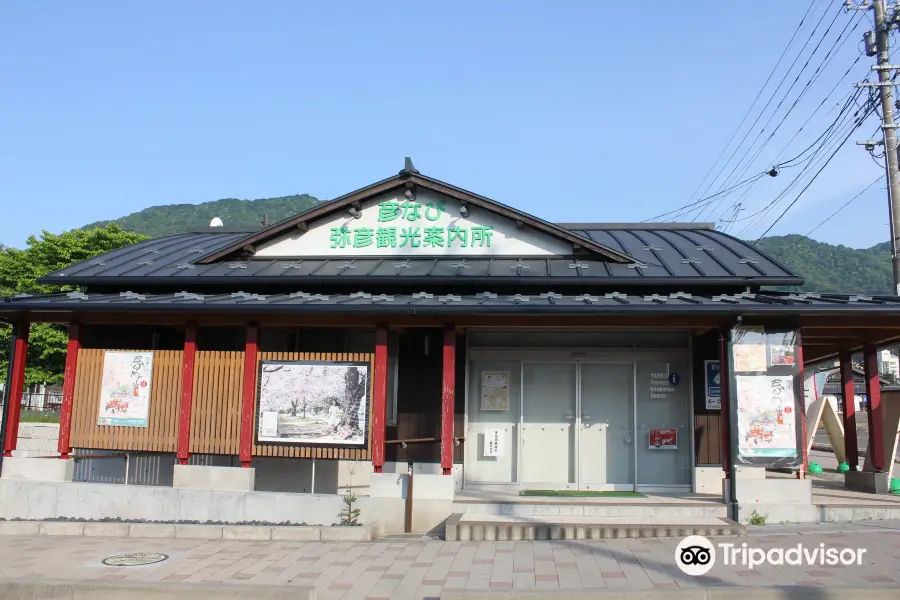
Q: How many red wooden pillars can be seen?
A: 10